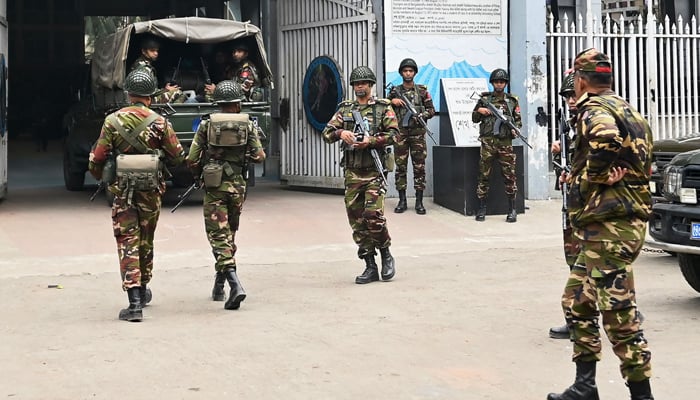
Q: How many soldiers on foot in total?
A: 7